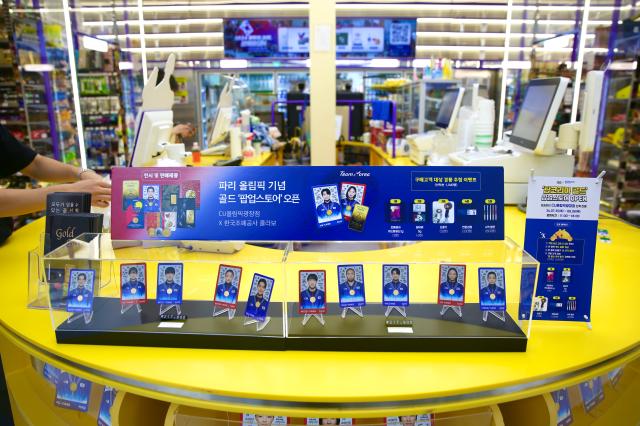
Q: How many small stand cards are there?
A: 10